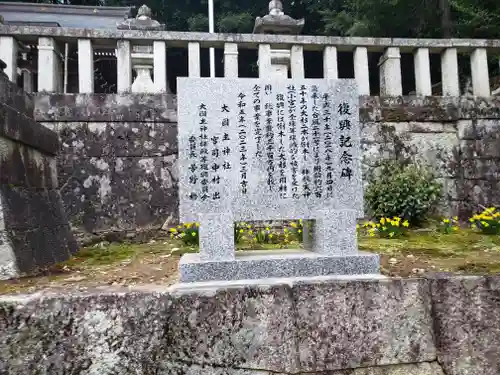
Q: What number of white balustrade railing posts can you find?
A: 15